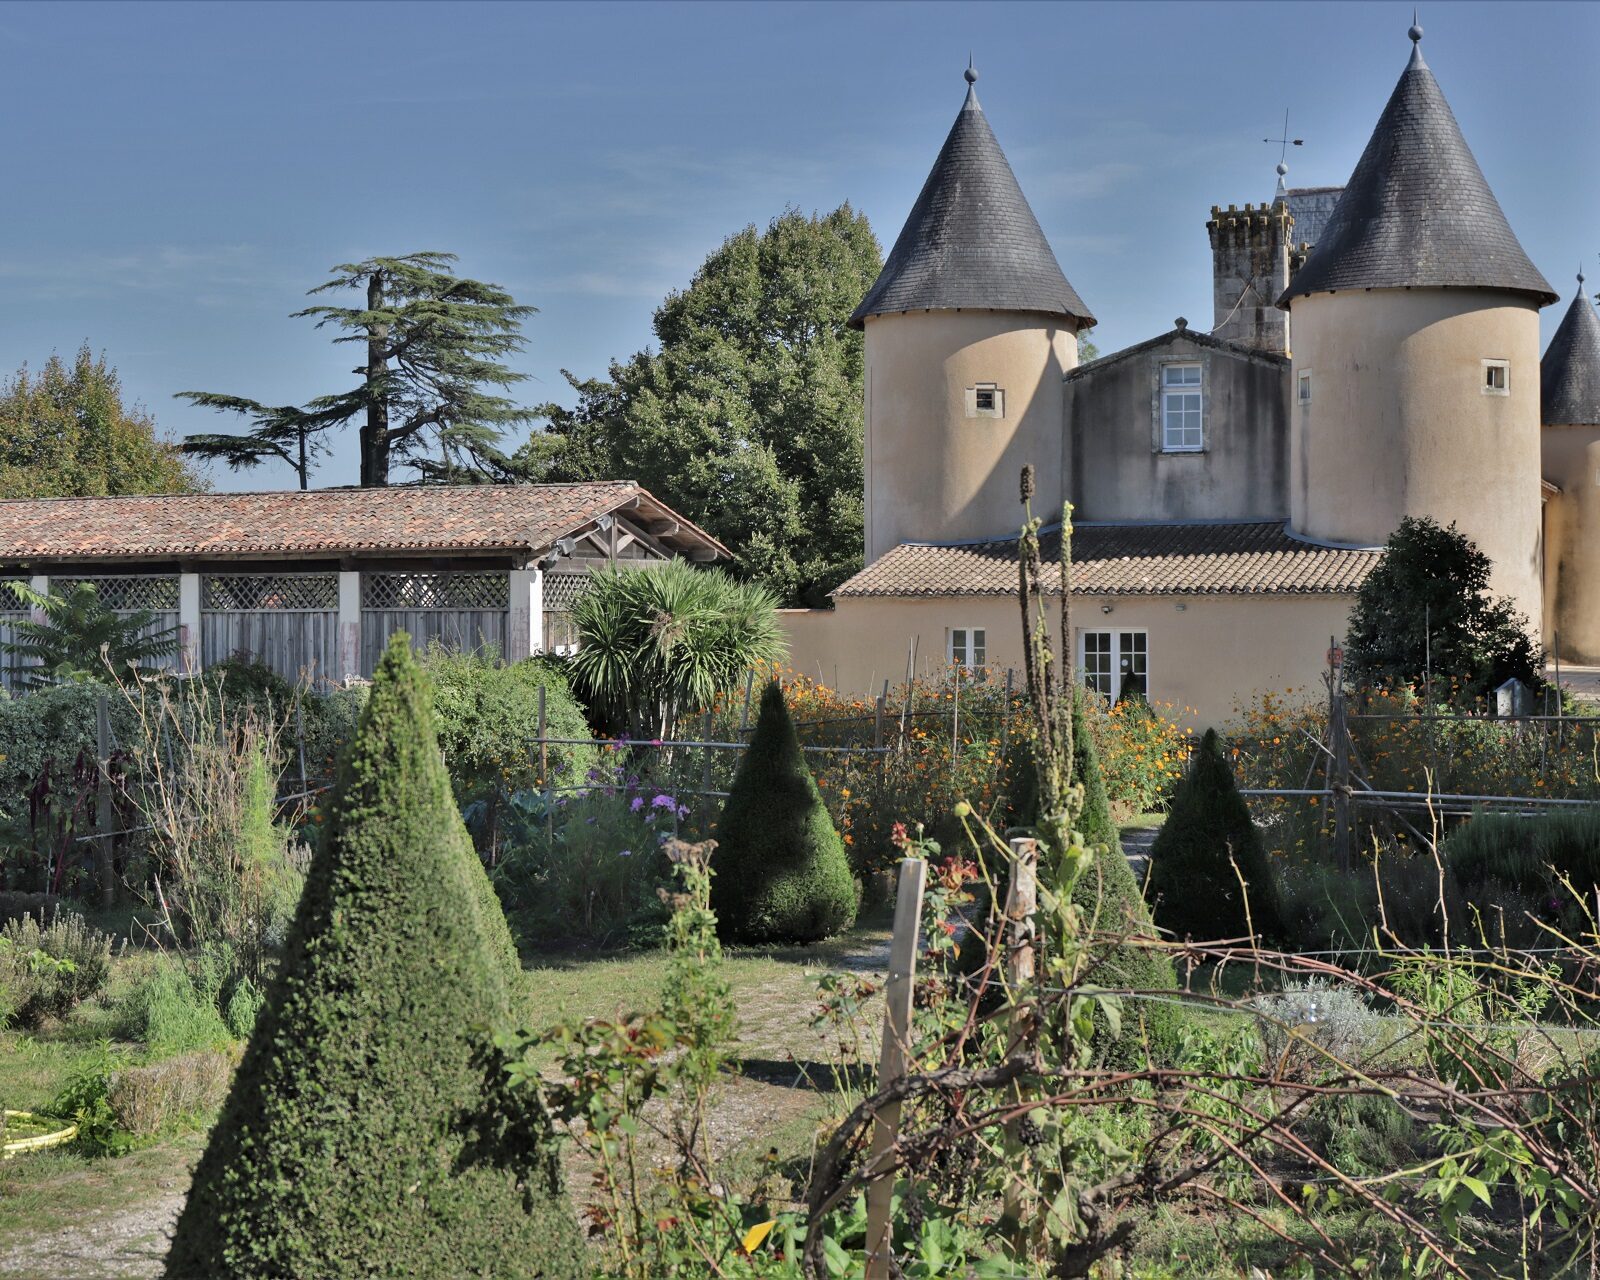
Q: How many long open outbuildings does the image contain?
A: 1